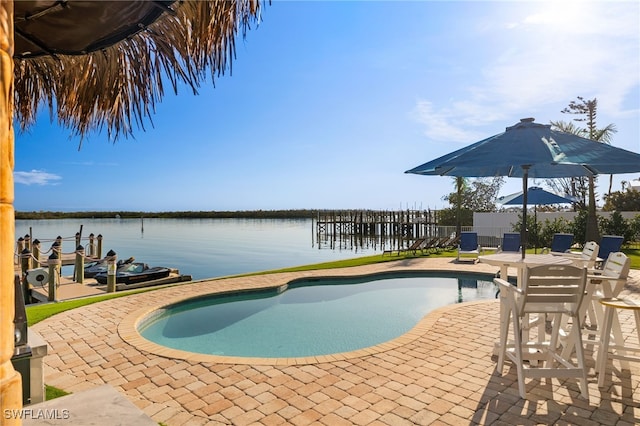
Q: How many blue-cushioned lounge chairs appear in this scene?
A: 4